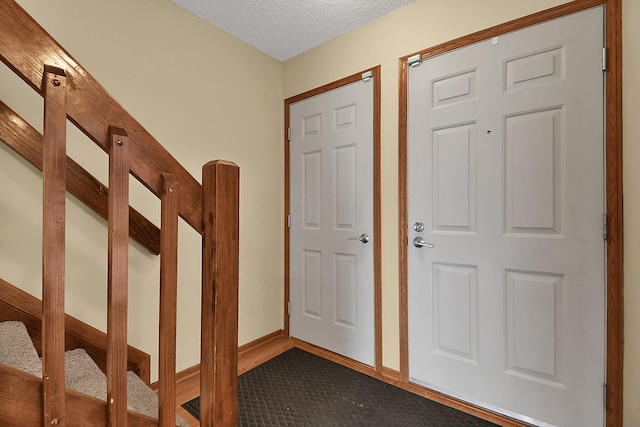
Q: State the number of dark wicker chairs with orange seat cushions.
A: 0